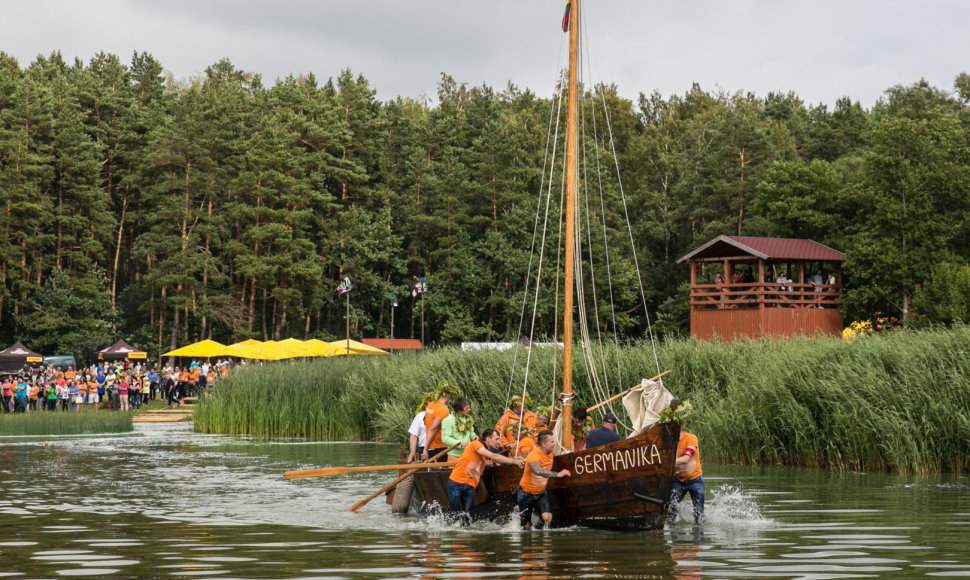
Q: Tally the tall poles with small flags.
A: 3